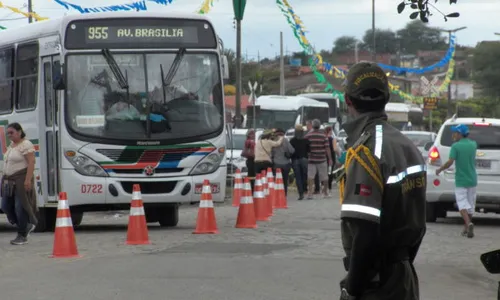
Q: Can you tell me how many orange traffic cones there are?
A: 9